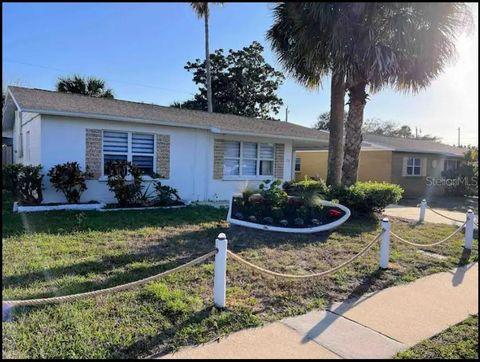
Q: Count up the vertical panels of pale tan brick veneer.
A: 4